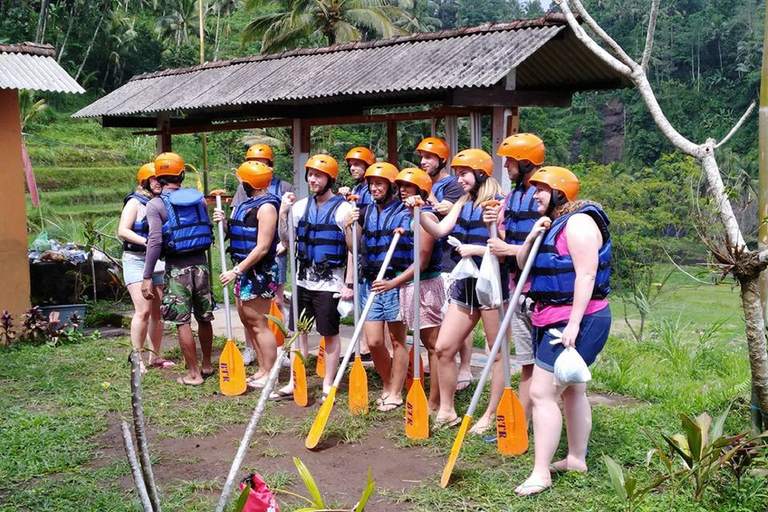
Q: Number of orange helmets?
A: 12